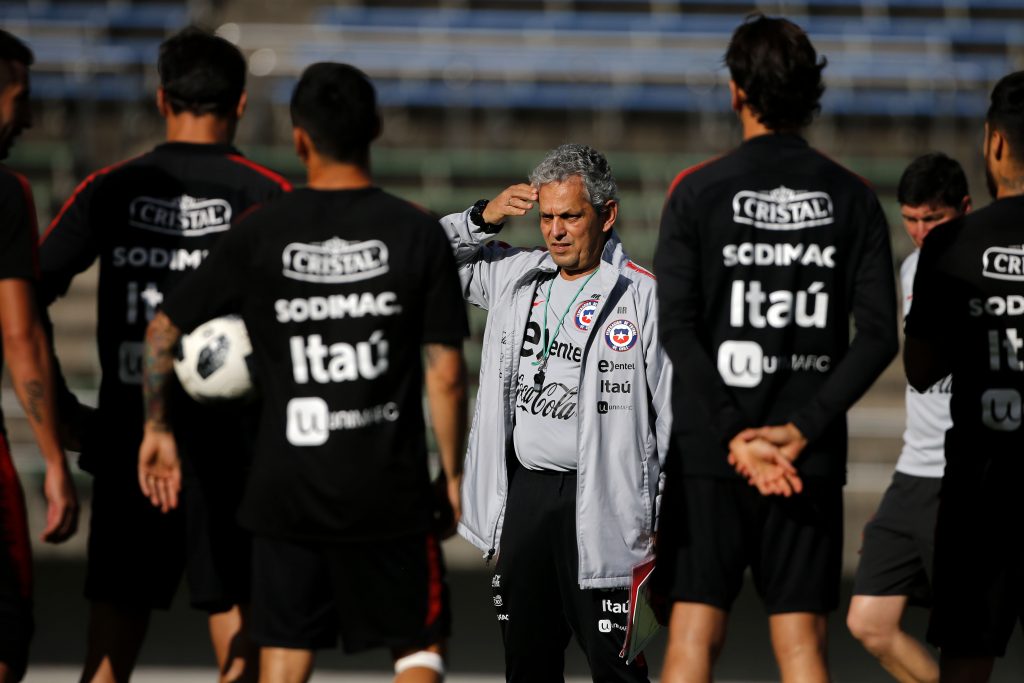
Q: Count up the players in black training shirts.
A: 5